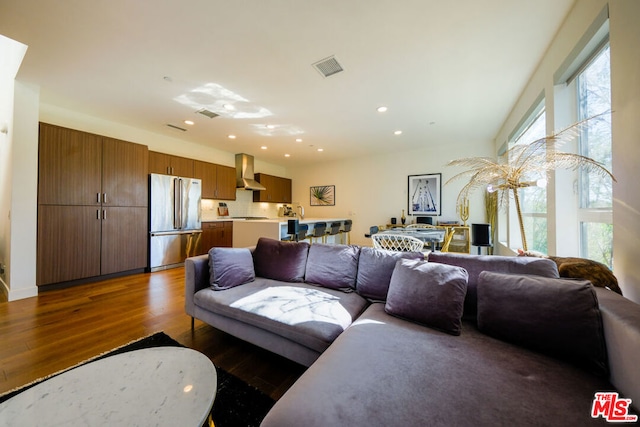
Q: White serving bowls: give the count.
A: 0